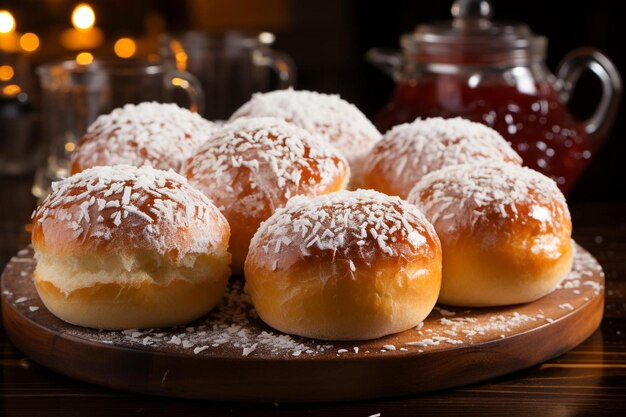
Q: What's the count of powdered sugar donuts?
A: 7